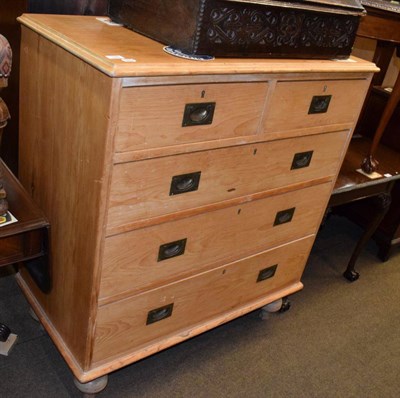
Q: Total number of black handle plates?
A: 8